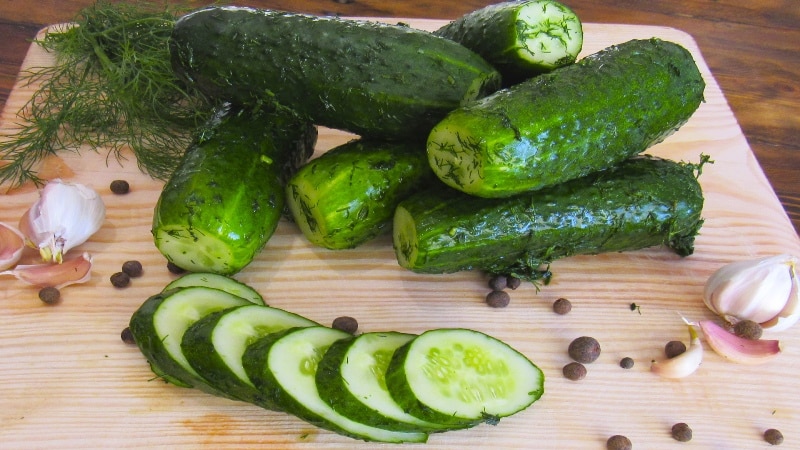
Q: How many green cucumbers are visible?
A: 6